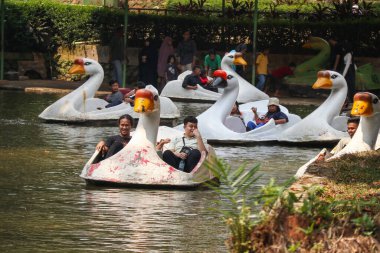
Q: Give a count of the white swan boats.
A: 6